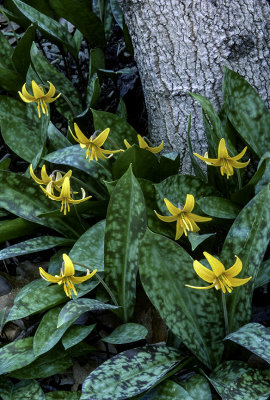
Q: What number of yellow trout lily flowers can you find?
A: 9